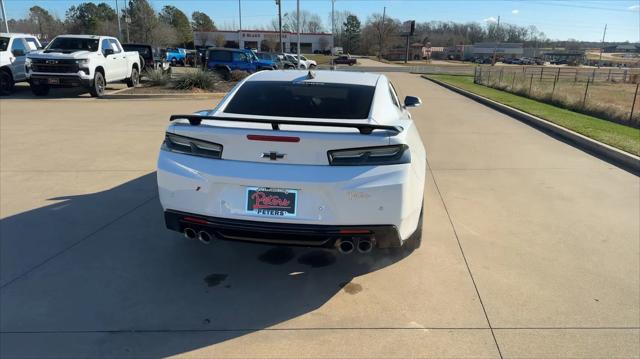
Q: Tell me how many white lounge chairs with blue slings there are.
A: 0